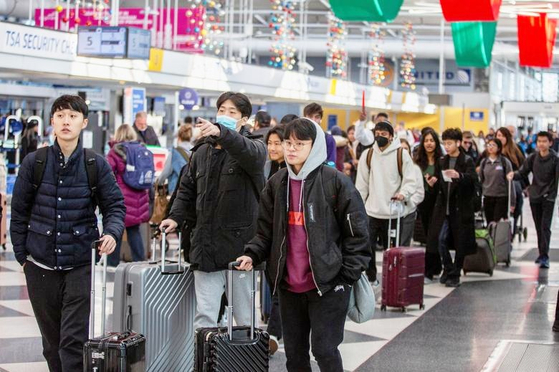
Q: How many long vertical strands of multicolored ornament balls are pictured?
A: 5